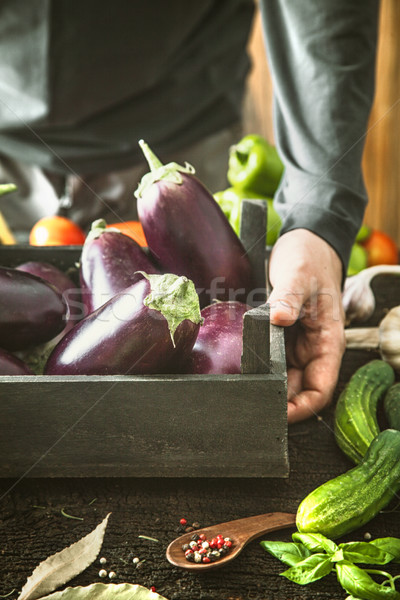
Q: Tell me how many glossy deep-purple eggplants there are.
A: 7